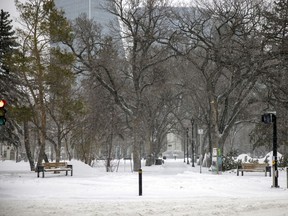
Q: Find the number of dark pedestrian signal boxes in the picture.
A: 1